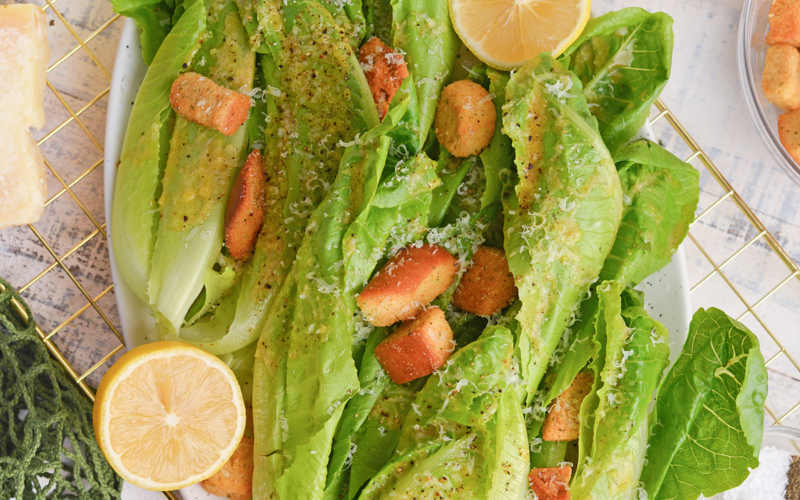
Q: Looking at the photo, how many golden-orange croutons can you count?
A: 13